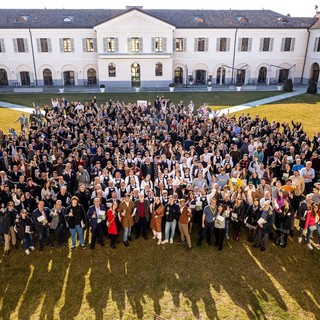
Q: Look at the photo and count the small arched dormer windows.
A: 5